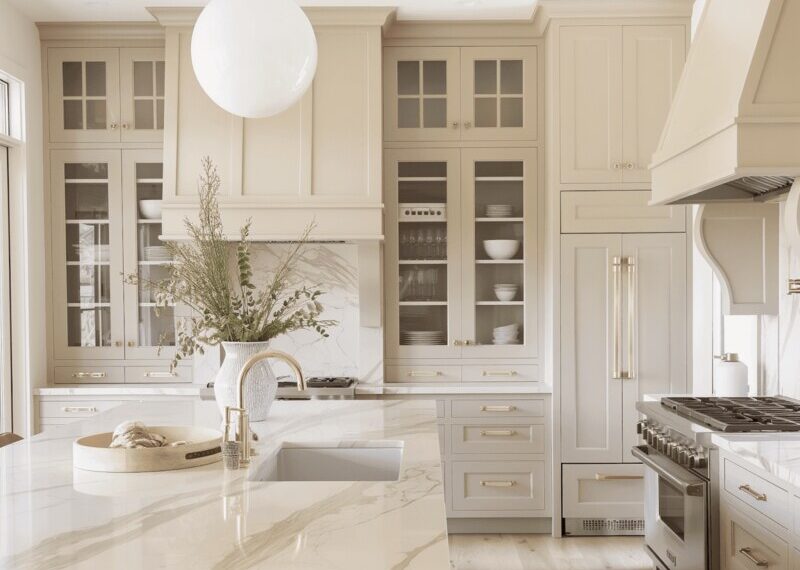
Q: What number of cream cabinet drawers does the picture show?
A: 11